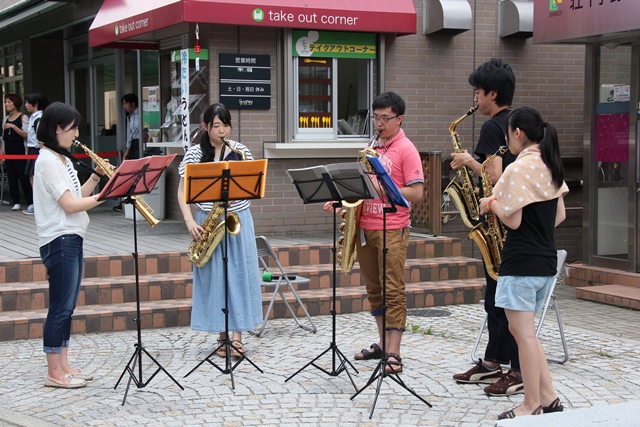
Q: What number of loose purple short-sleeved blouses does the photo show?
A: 0